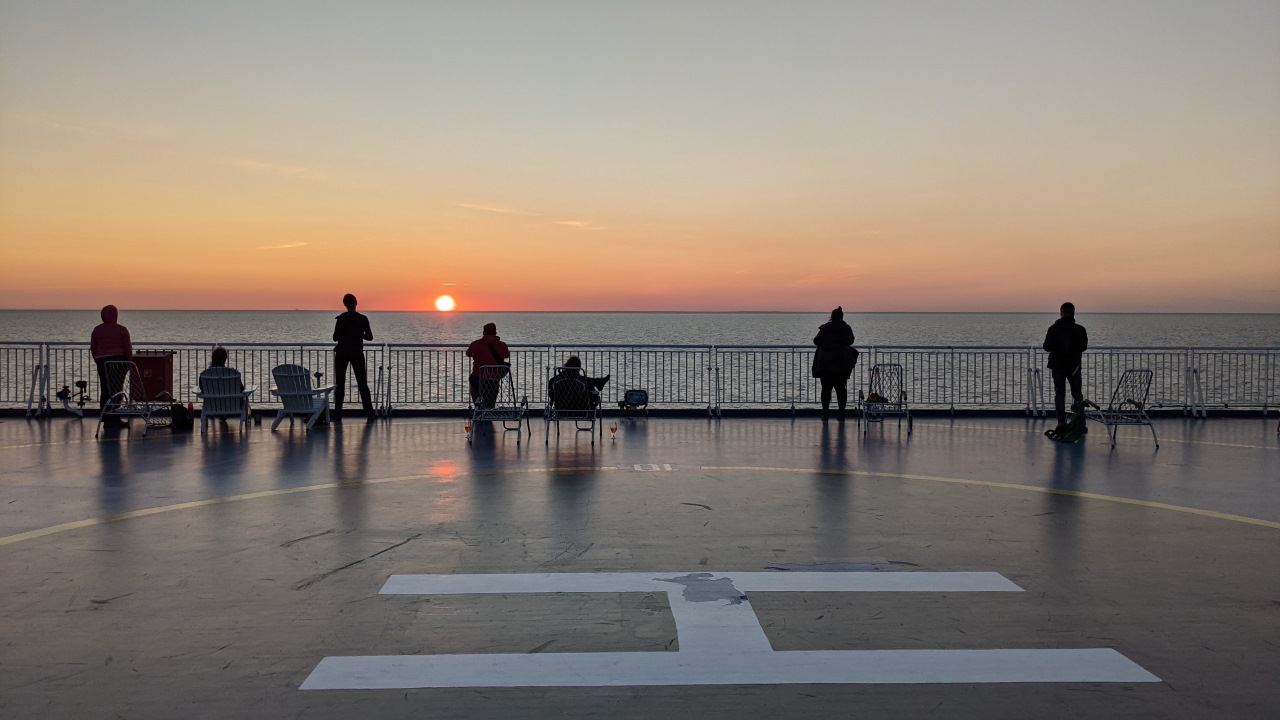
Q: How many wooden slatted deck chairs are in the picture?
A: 2